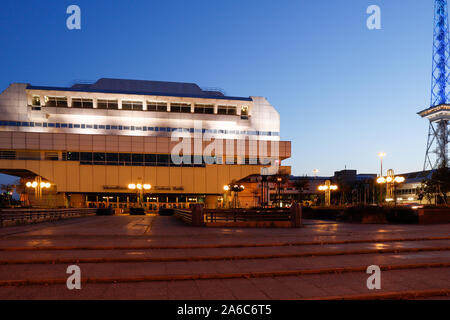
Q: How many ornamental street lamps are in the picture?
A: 5